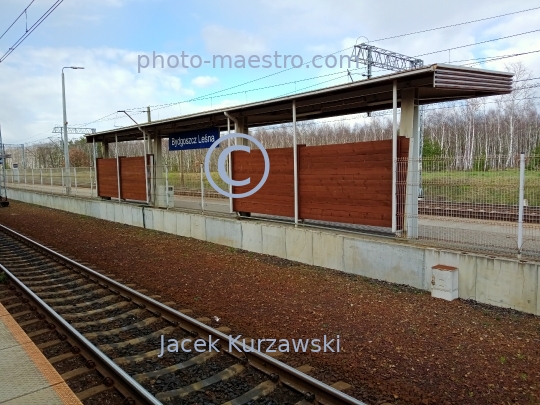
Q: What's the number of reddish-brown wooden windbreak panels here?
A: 4